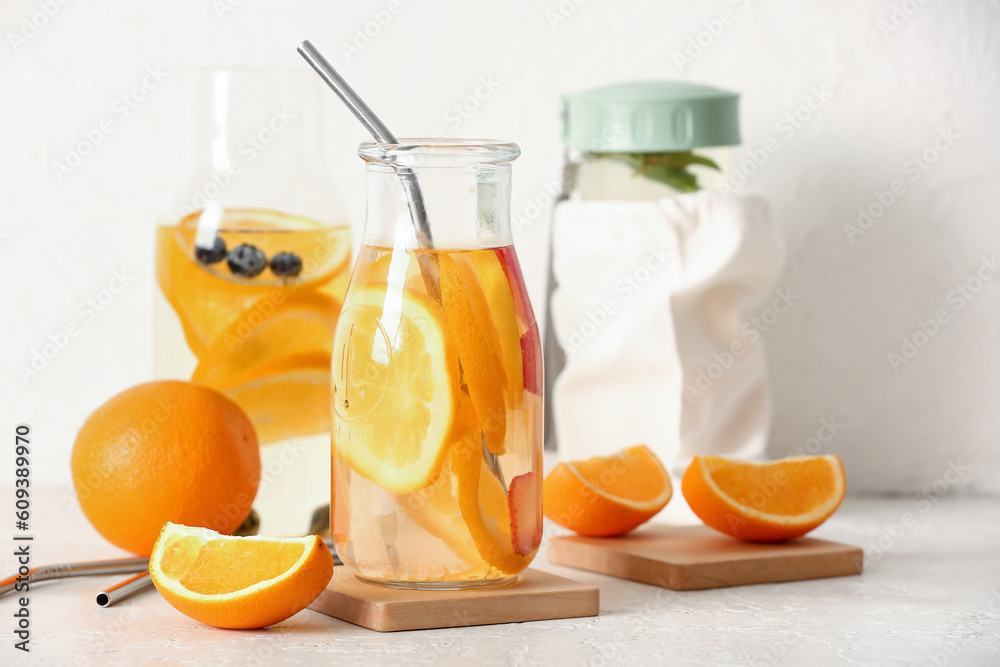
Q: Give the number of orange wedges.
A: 3